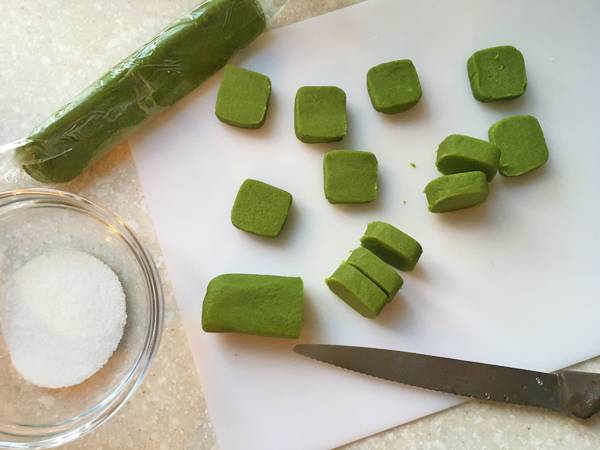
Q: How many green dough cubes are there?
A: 12